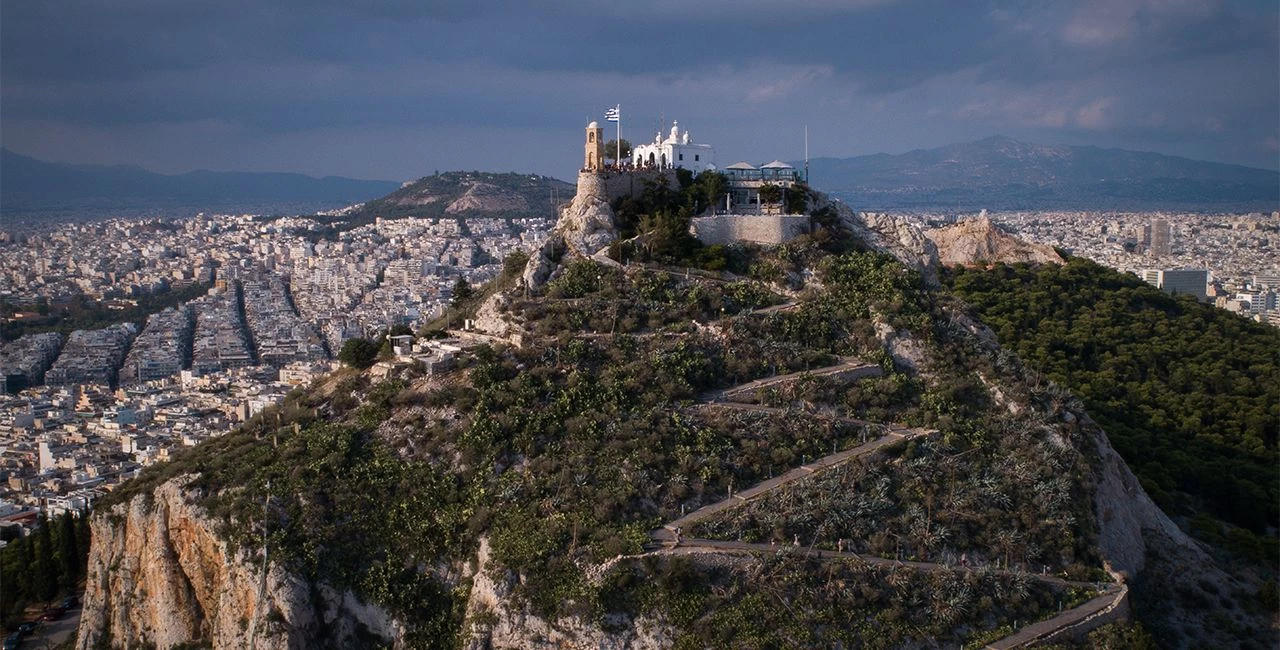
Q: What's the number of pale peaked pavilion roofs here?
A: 2